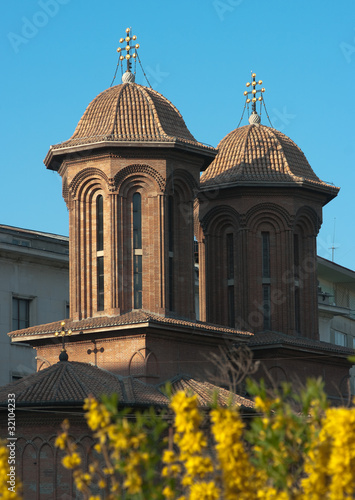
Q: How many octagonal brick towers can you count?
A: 2